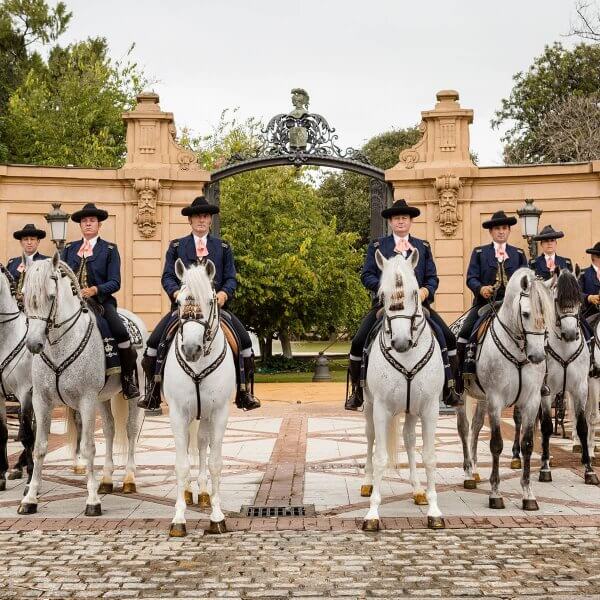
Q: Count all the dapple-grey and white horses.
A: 7